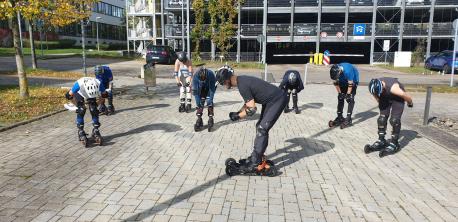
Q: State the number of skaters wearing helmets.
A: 8